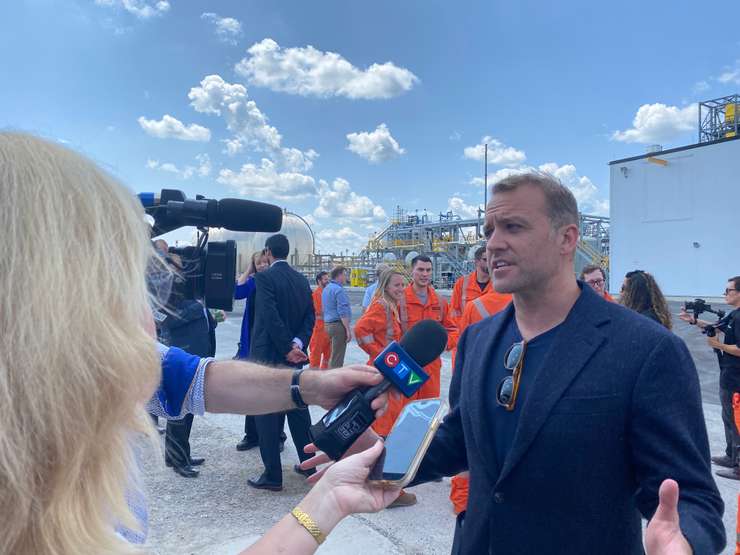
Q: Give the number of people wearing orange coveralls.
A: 6